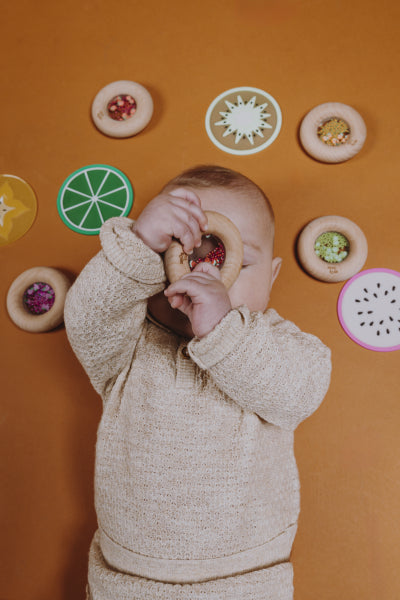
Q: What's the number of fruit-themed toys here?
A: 4